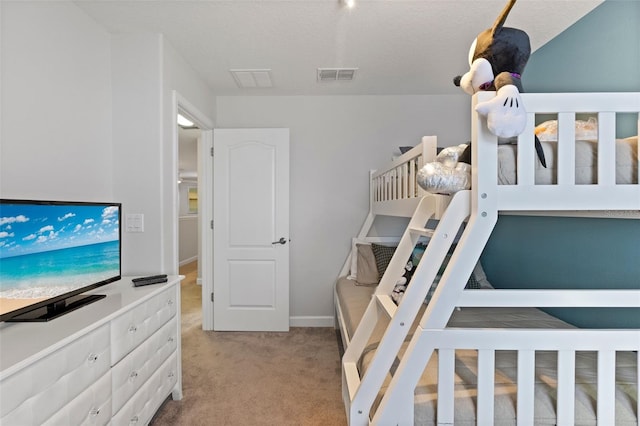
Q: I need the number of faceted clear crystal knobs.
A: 8